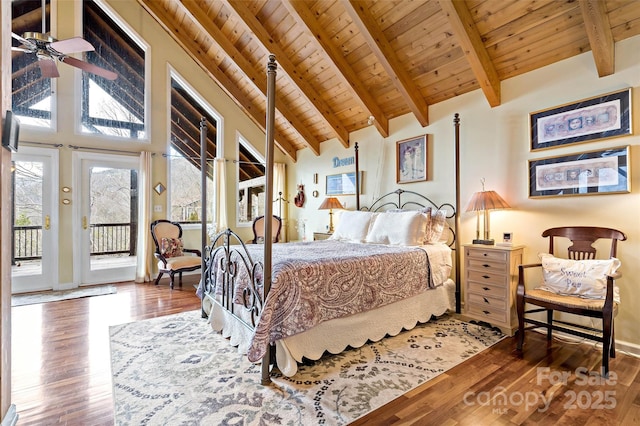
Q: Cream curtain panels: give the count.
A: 3